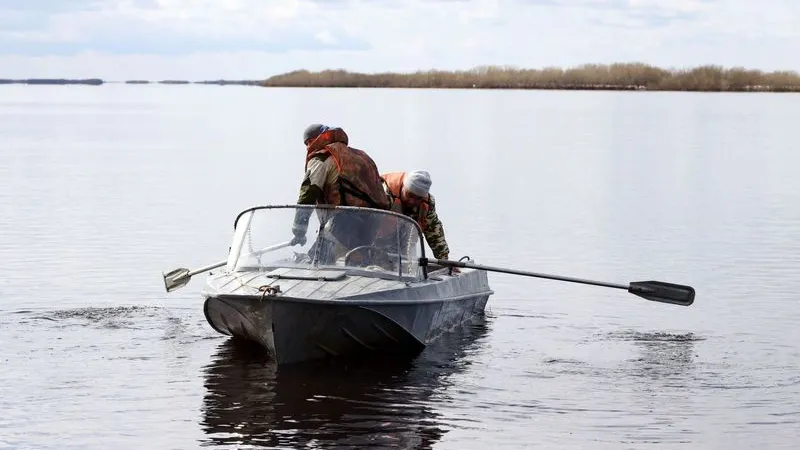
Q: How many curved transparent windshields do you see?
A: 1